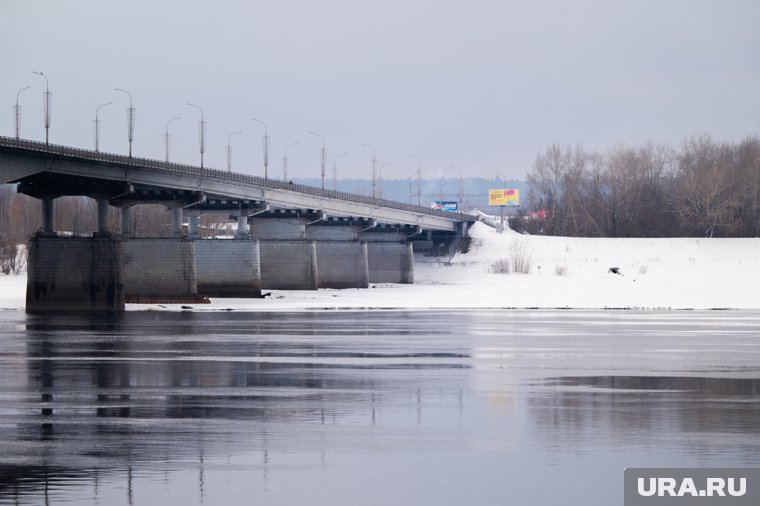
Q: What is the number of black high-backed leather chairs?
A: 0